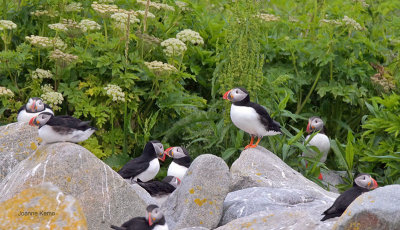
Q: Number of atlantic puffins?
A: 9